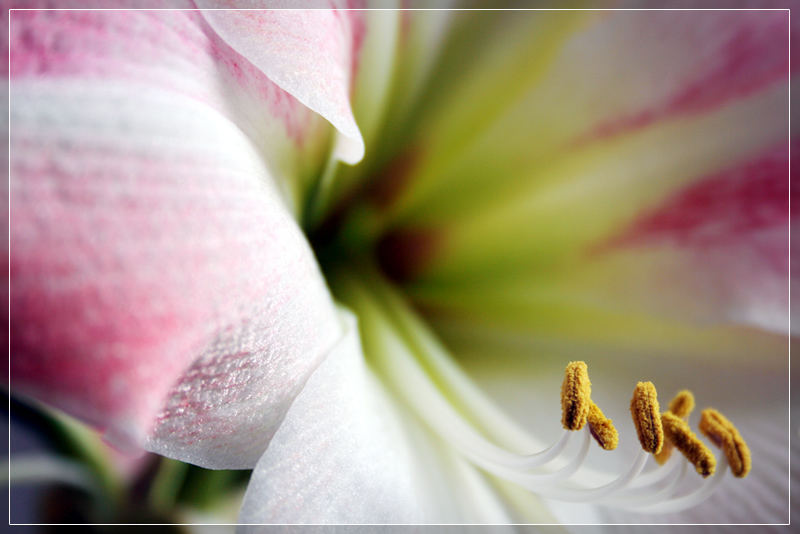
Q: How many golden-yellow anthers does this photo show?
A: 6